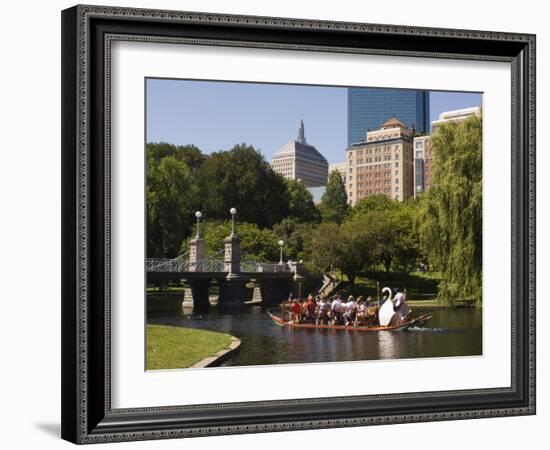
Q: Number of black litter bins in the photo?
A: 0